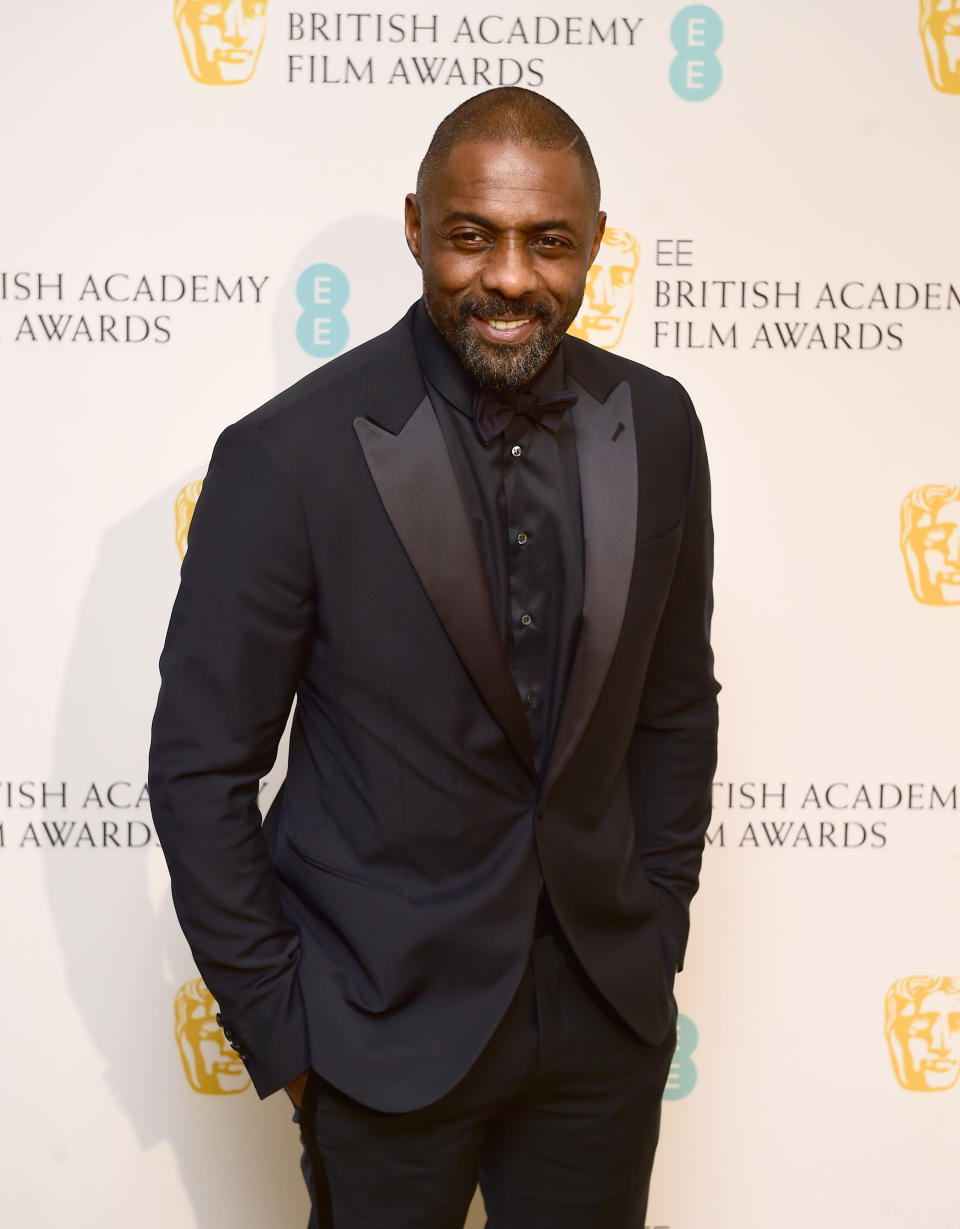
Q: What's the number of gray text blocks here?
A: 5